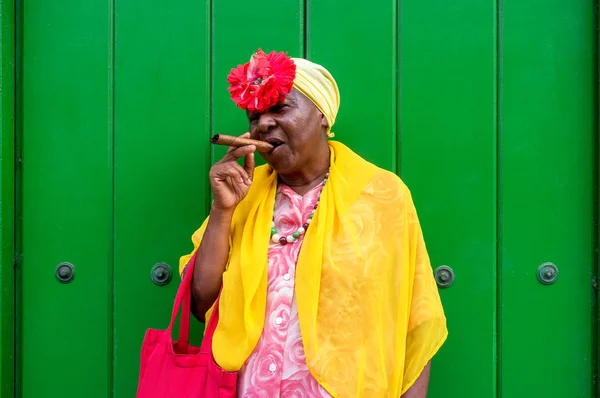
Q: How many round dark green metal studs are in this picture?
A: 4